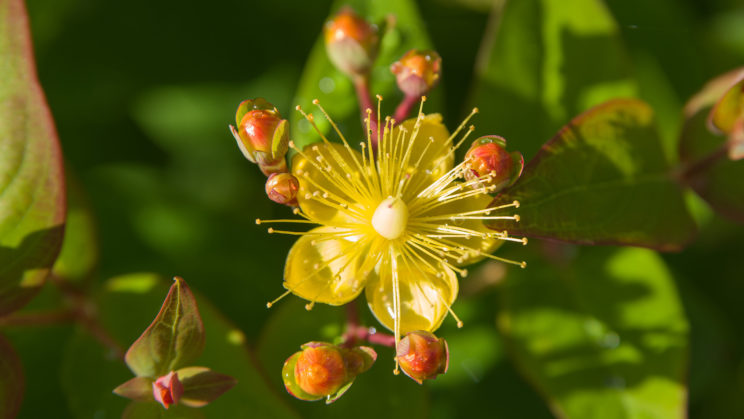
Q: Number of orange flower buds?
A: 7